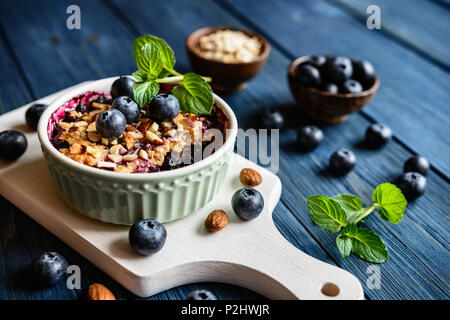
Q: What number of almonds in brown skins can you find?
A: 3